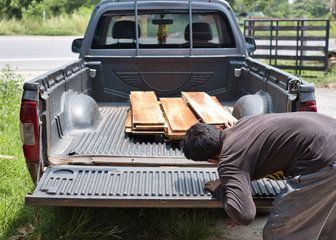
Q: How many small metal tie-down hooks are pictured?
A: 2